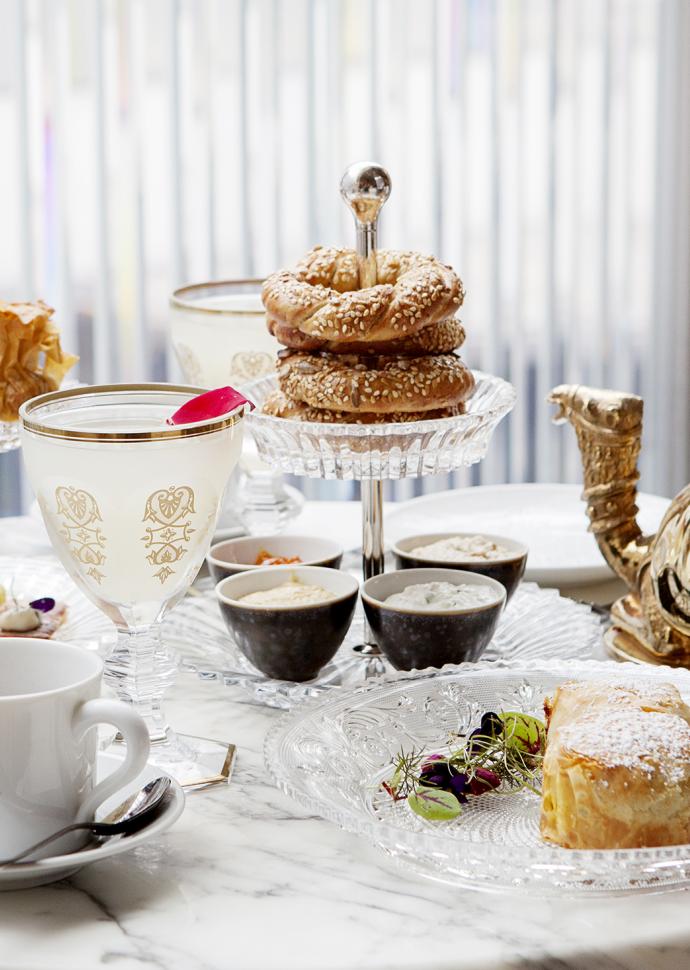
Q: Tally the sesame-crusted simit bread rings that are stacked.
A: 4